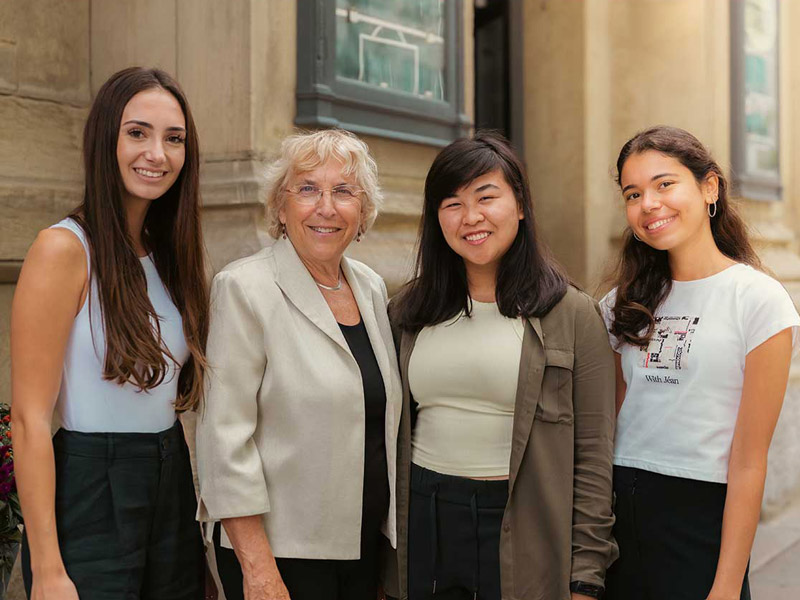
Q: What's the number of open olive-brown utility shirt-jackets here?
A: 1